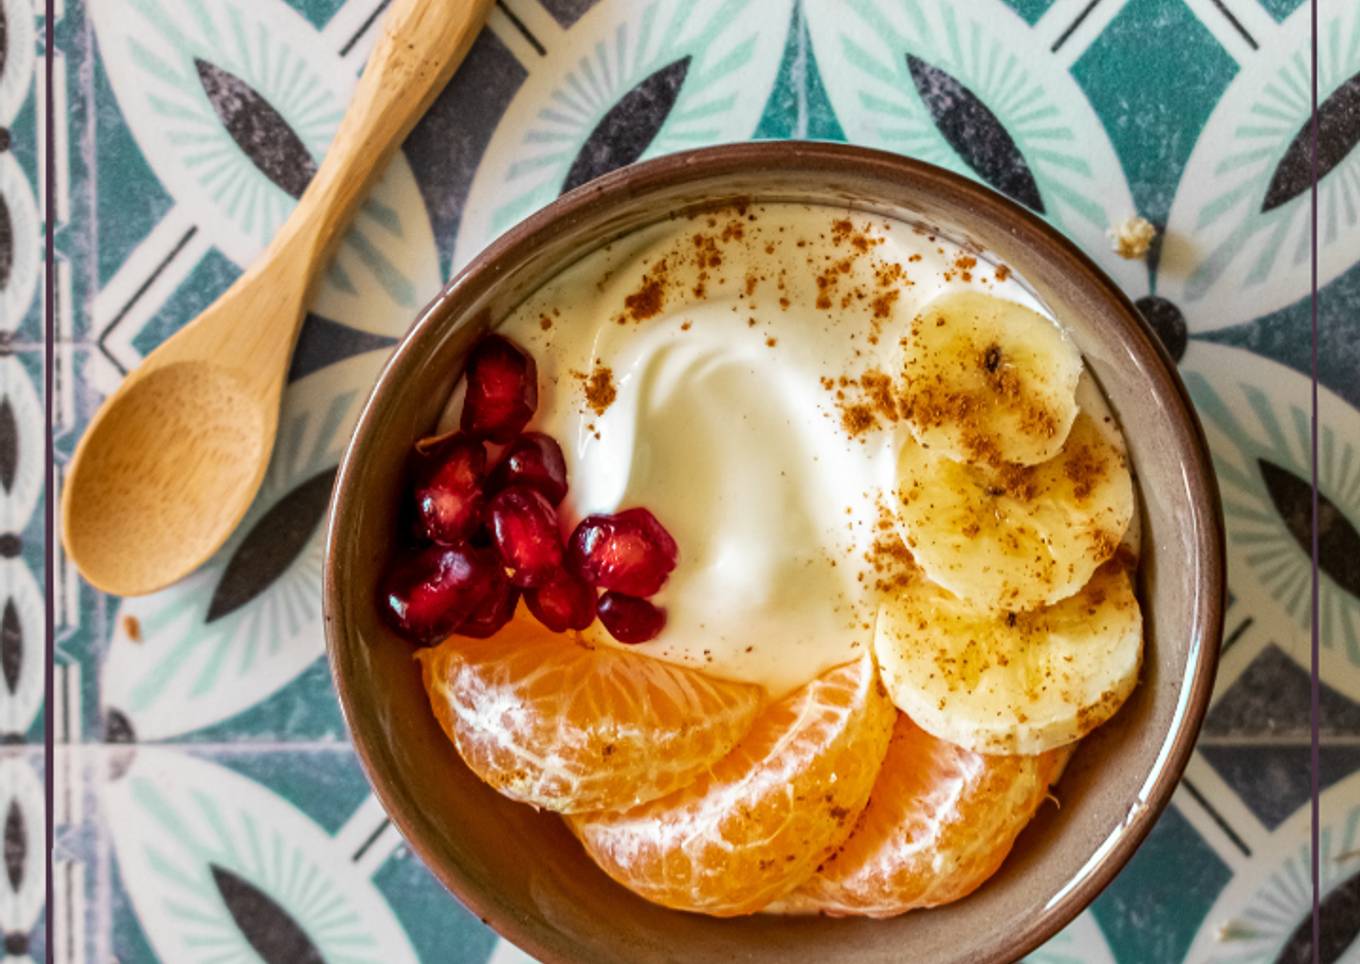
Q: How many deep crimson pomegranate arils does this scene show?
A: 9